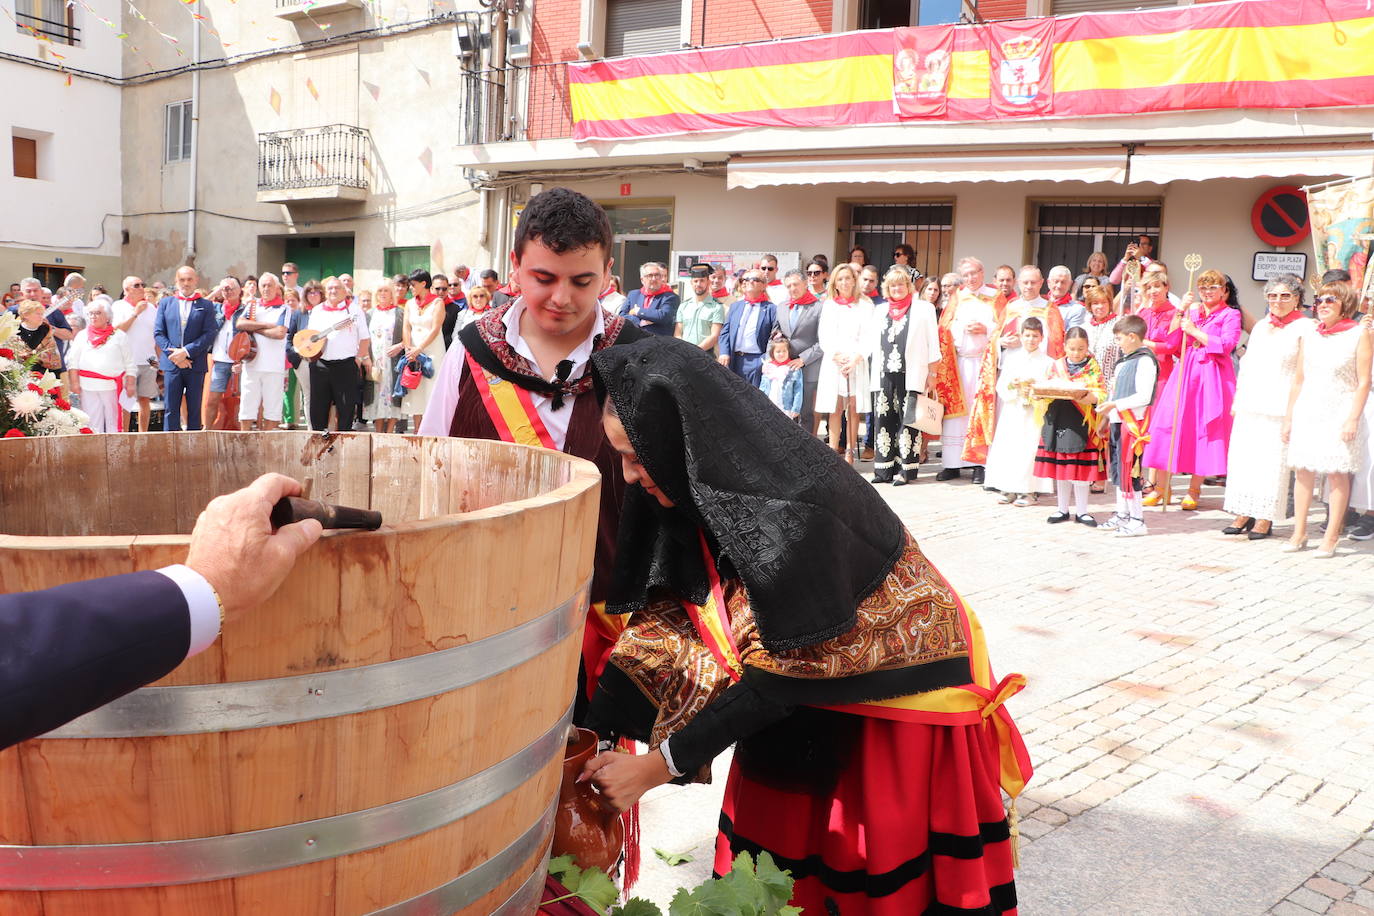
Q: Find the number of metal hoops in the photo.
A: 4